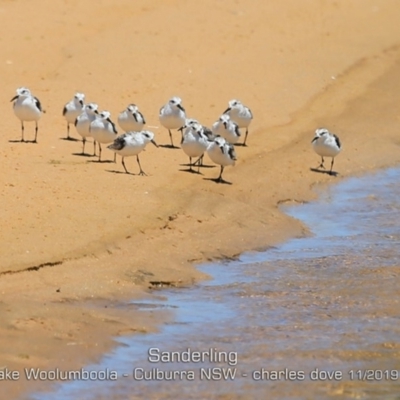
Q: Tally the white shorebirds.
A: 13